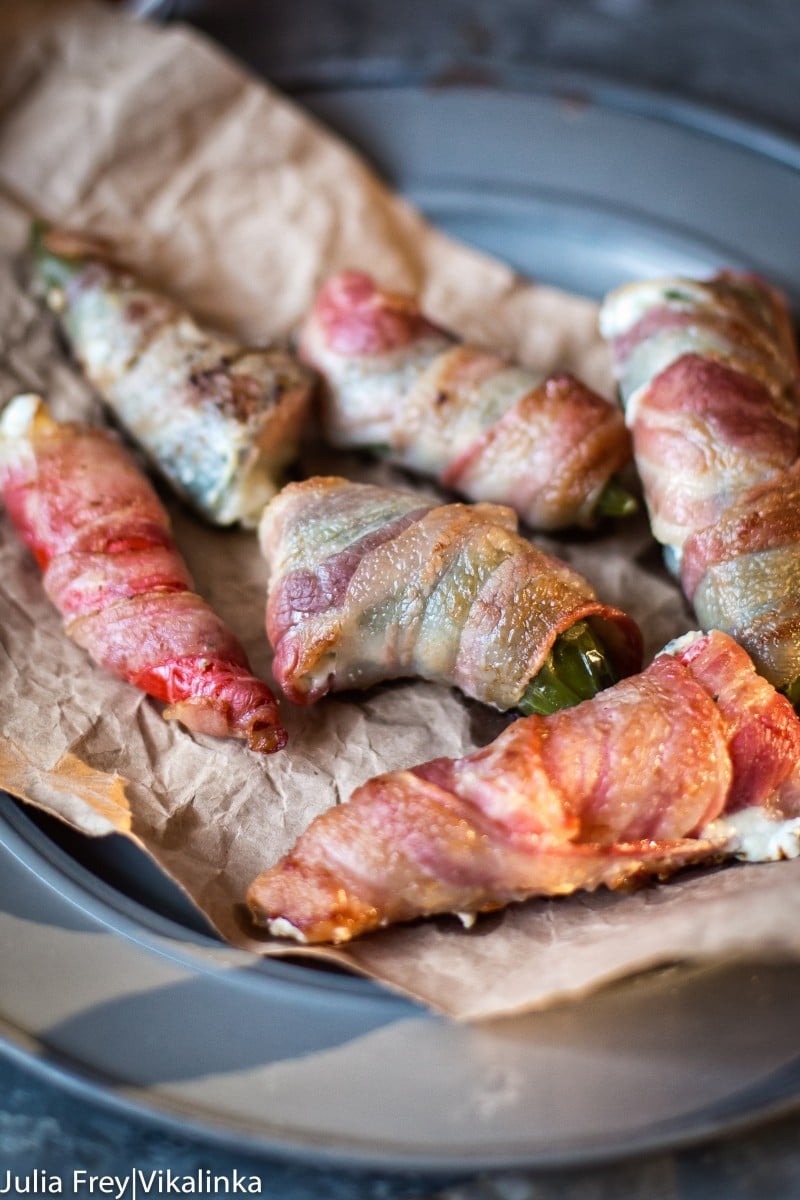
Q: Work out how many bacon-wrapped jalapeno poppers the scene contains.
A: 6